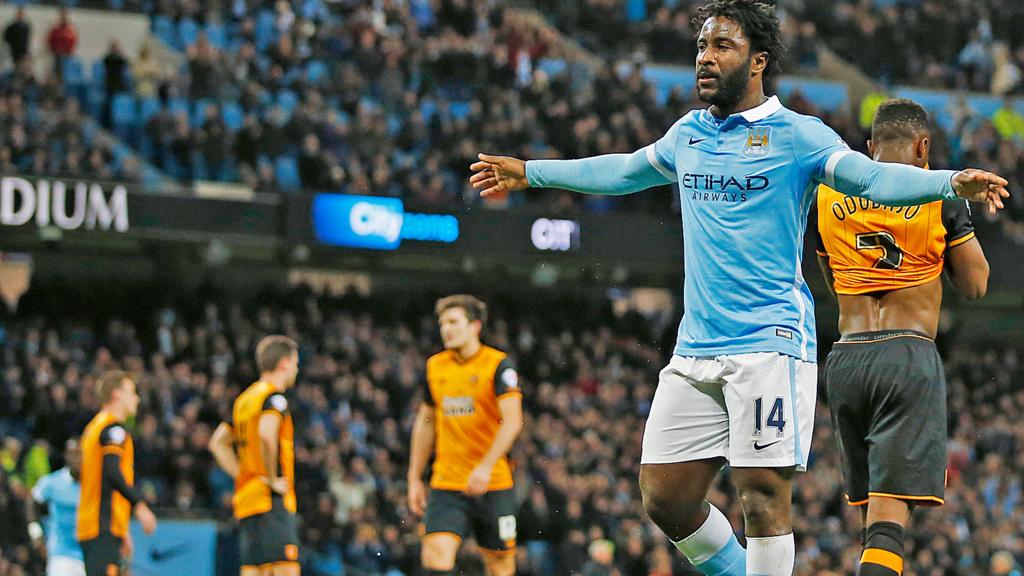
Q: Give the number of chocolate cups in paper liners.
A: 0